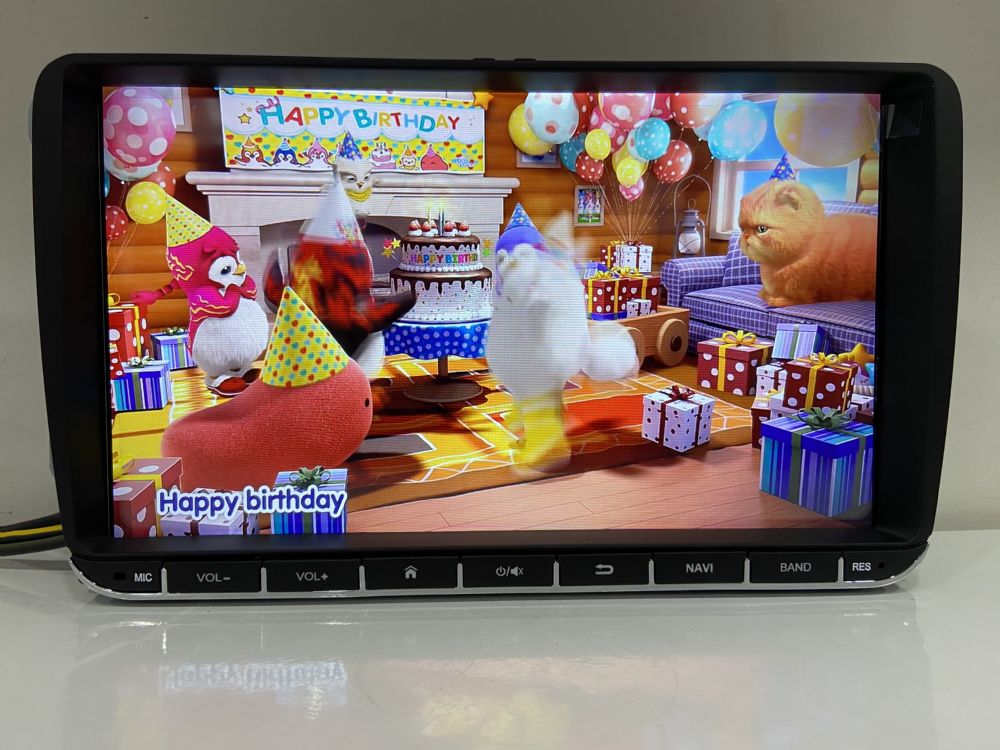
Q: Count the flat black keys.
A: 7